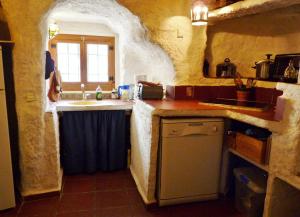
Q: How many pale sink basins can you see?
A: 1